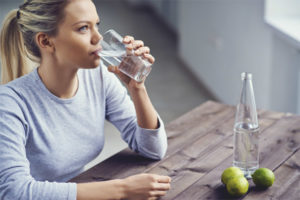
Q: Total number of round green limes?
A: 3